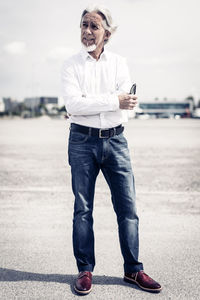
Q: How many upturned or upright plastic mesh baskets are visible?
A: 0